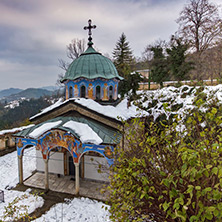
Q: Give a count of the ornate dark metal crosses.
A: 1